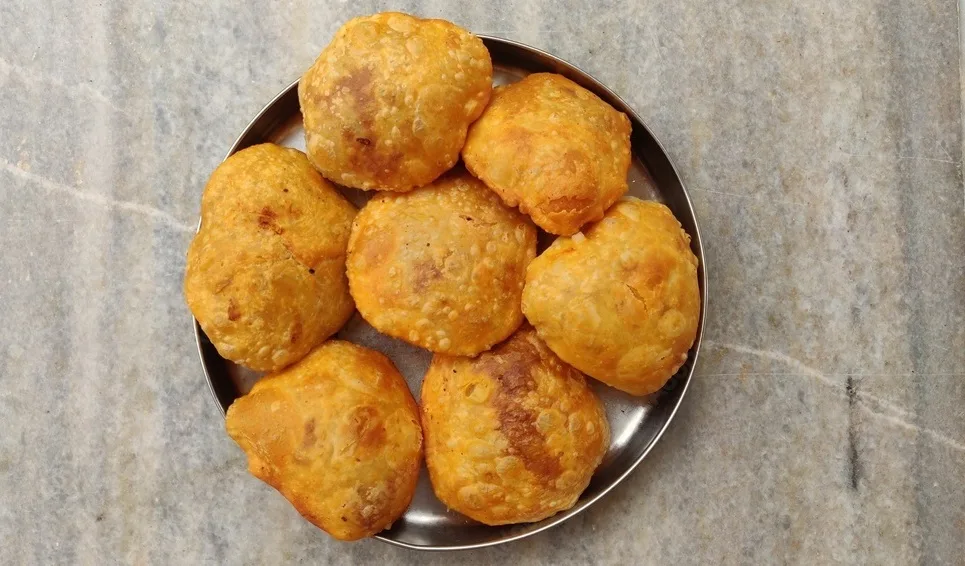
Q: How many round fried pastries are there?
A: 7